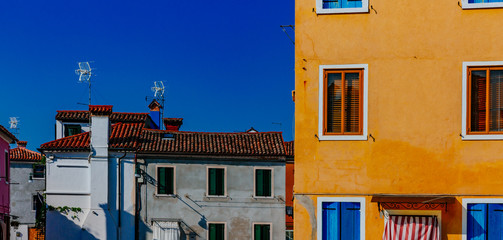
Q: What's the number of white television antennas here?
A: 3